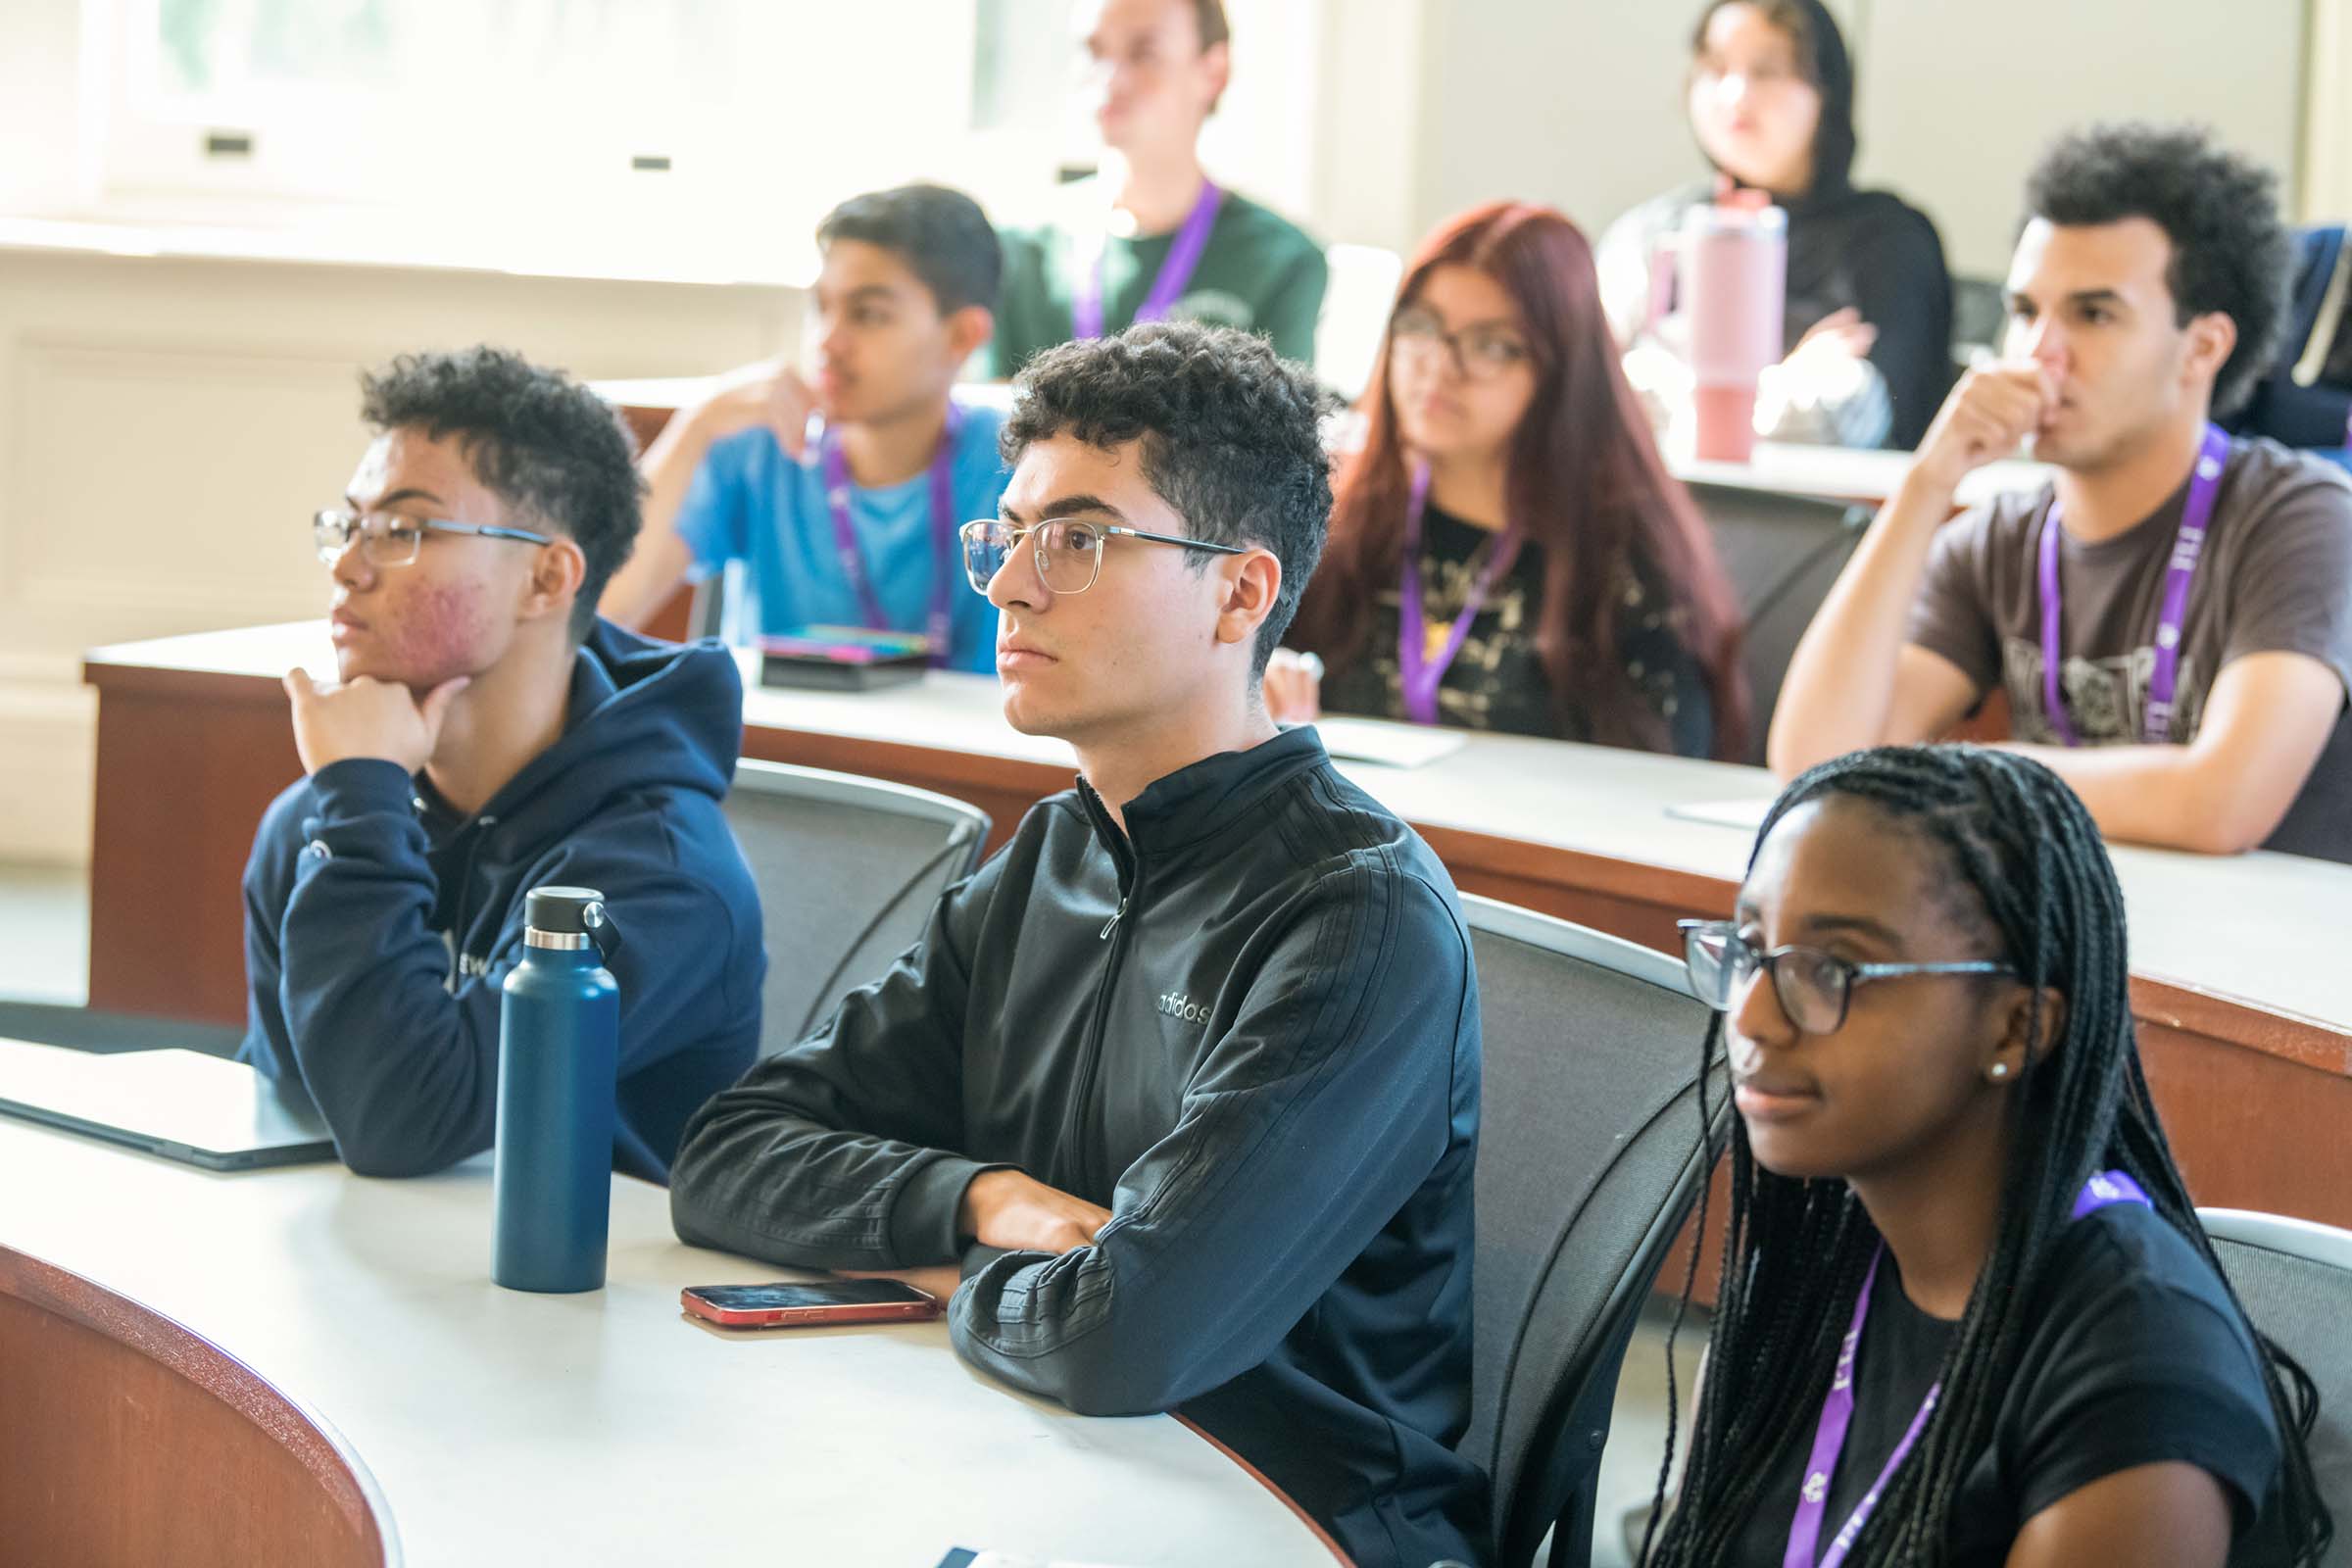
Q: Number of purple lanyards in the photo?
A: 5